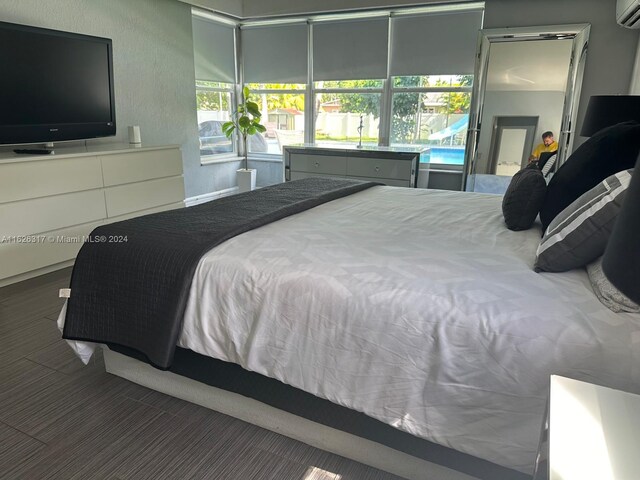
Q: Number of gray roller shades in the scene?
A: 4